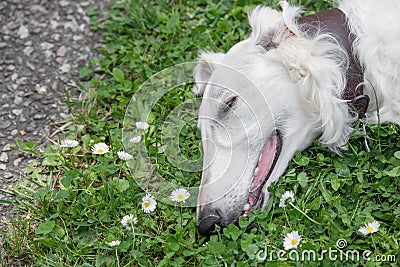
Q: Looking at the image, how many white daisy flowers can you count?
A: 12